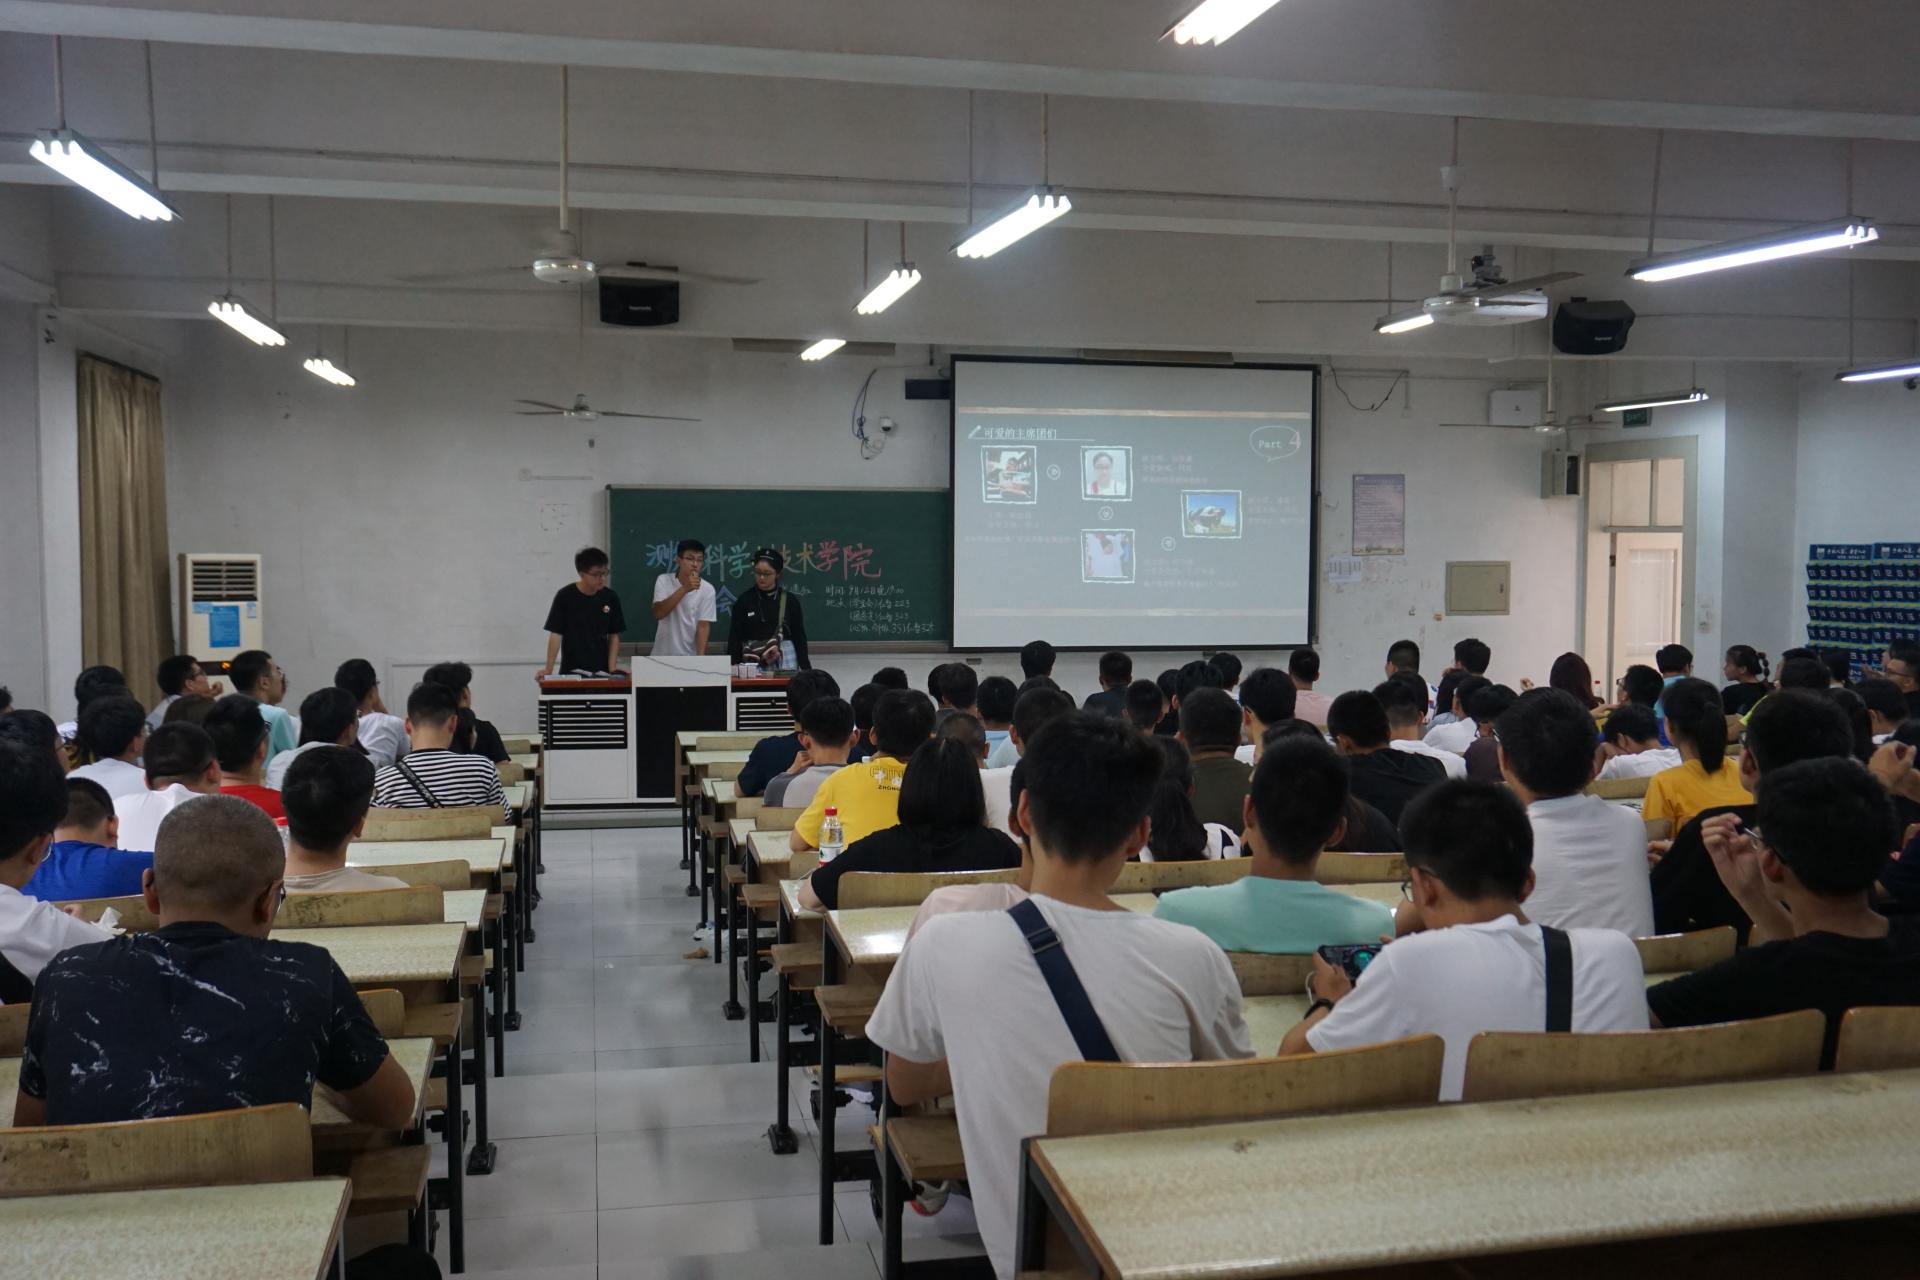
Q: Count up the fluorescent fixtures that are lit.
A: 11